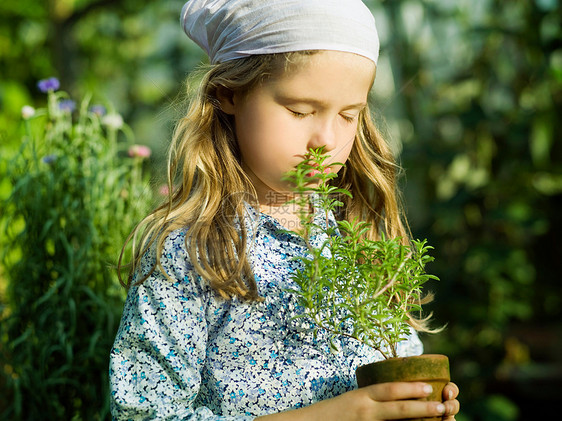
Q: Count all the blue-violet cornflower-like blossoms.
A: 4